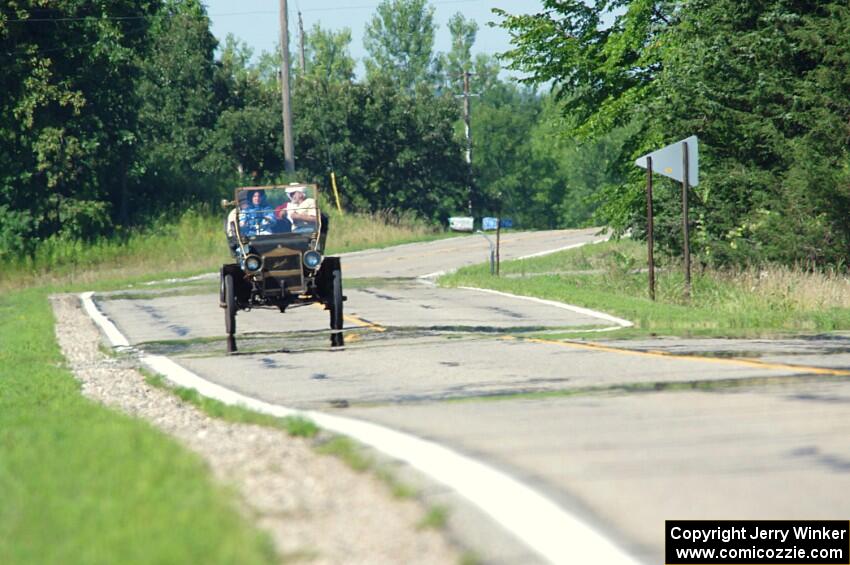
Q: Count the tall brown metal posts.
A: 2